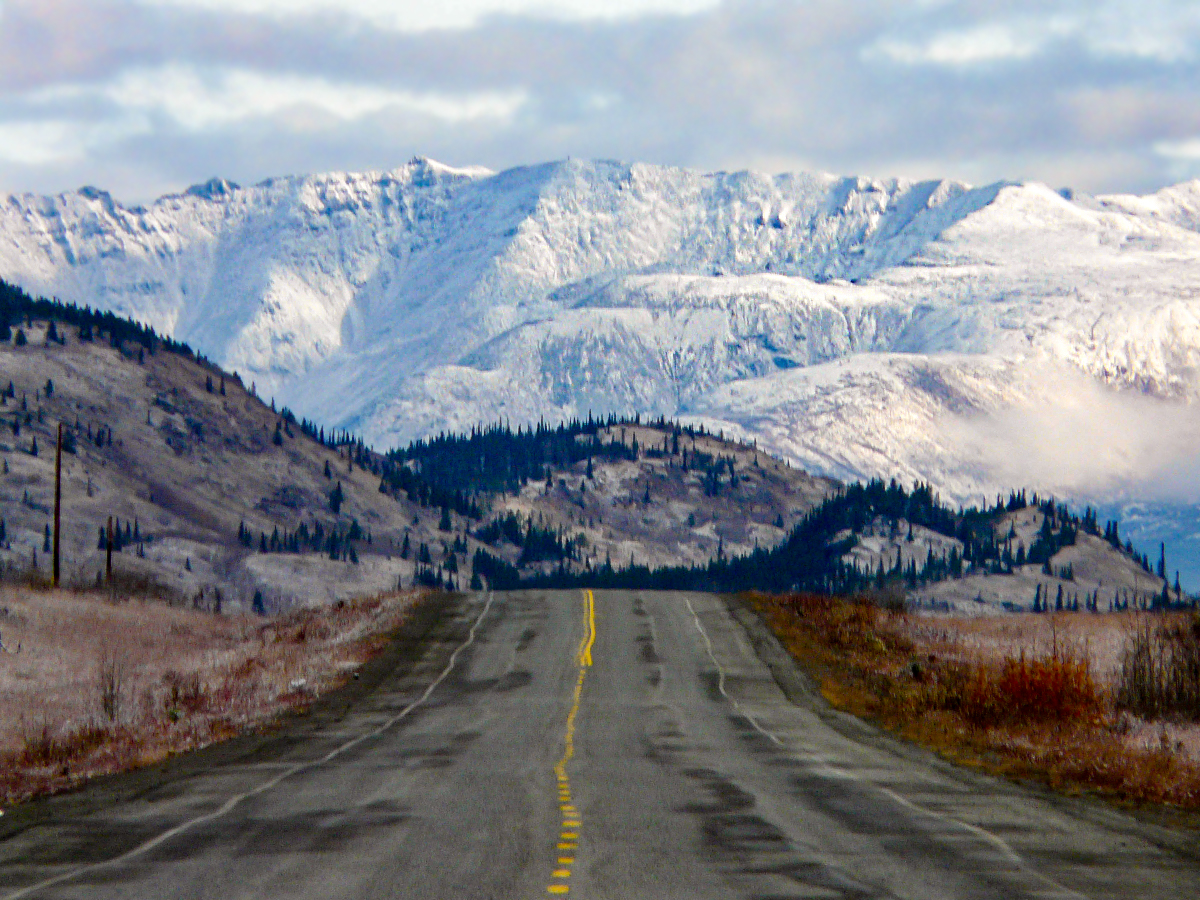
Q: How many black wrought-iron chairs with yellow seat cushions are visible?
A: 0